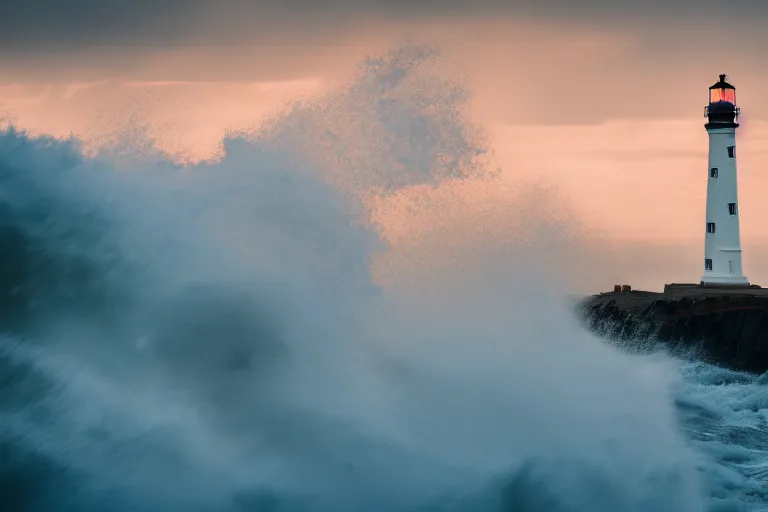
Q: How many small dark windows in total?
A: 5